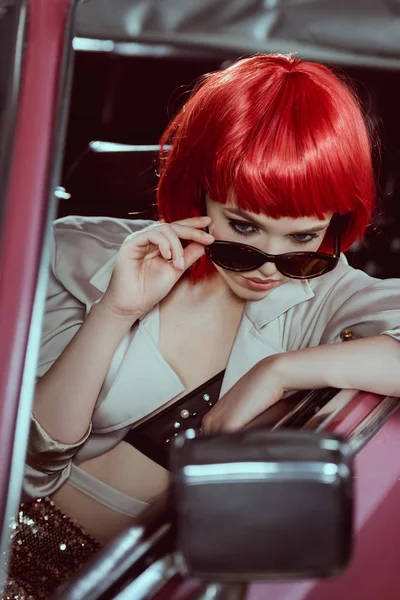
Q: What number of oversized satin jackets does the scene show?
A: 1